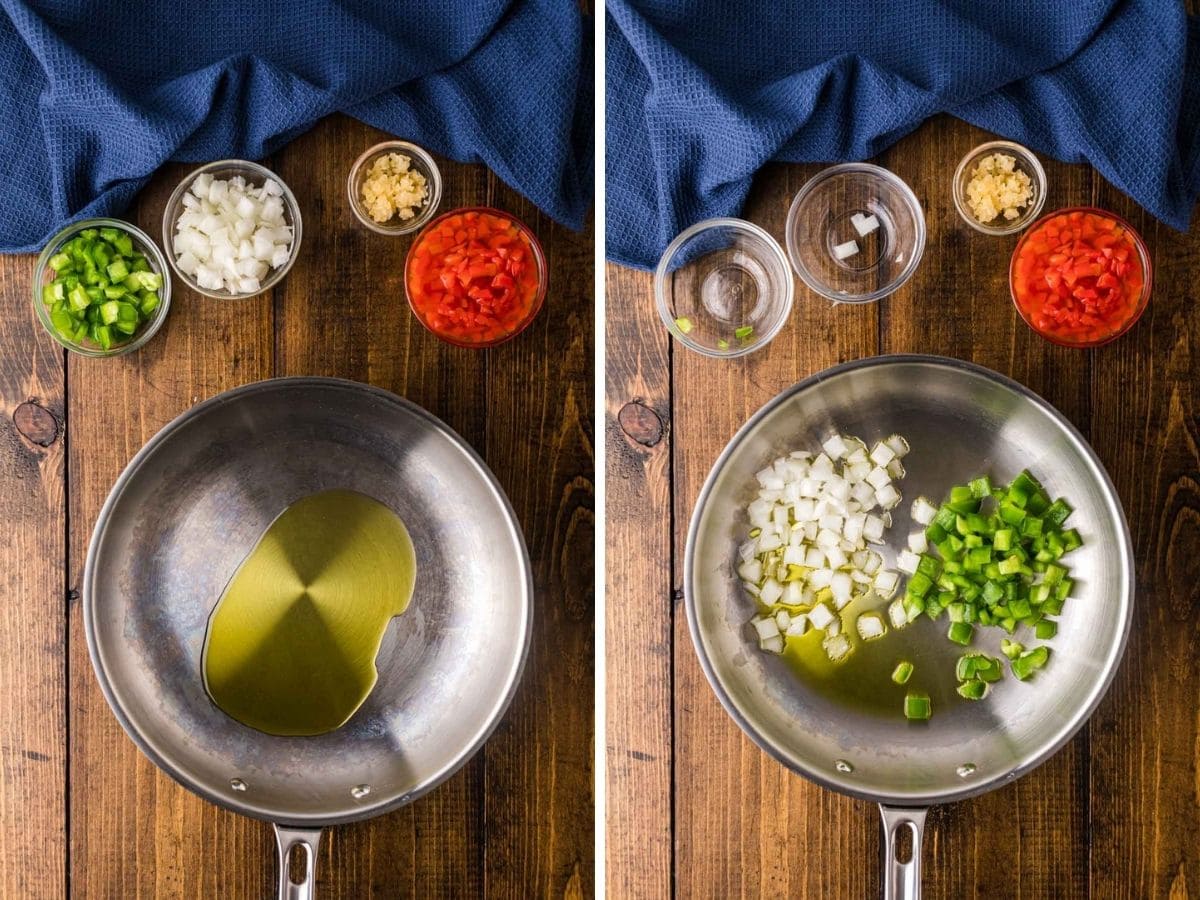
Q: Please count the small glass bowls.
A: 8